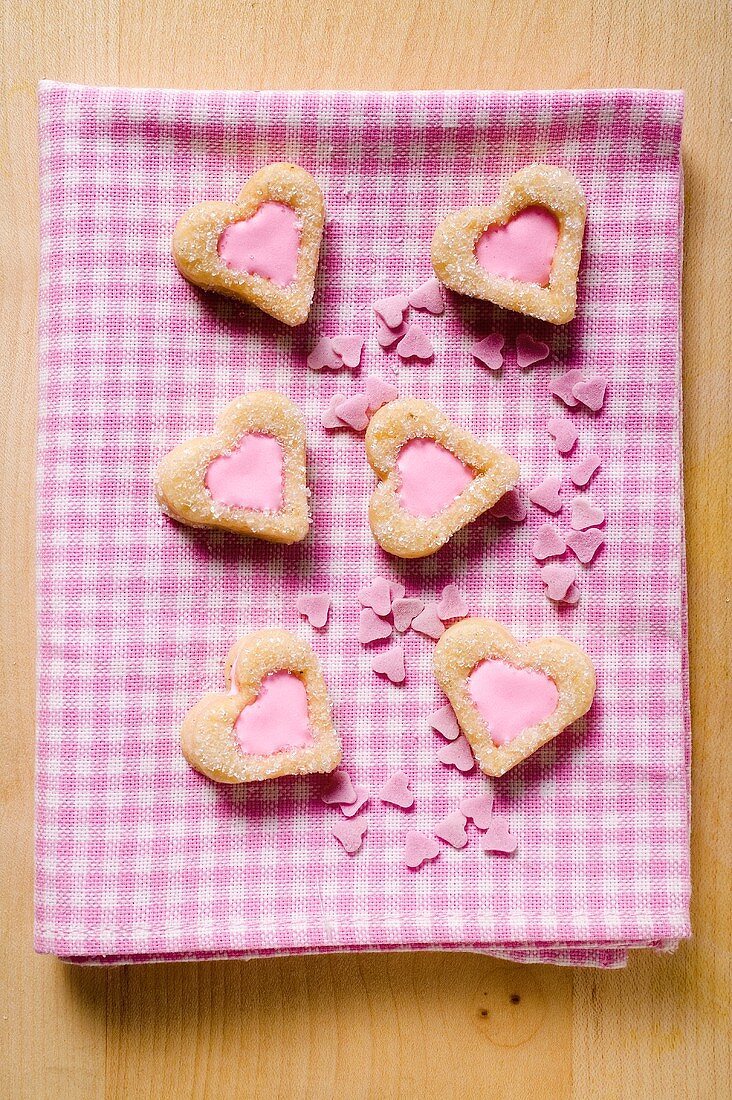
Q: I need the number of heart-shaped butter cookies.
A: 6